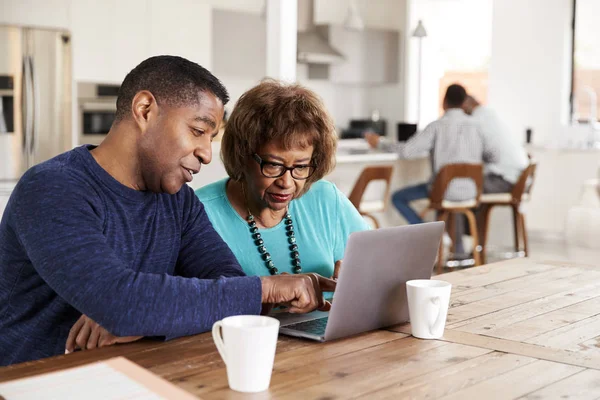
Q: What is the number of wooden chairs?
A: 3